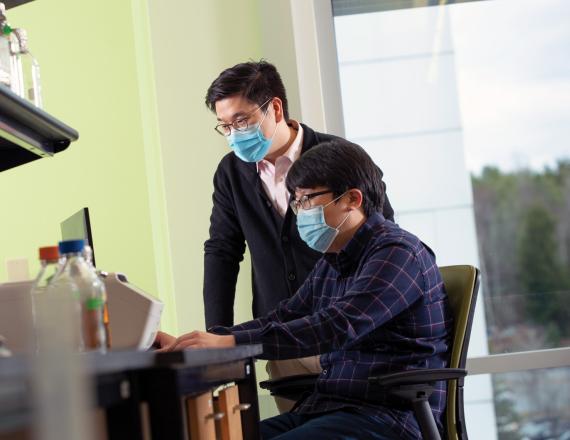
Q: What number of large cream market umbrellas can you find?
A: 0